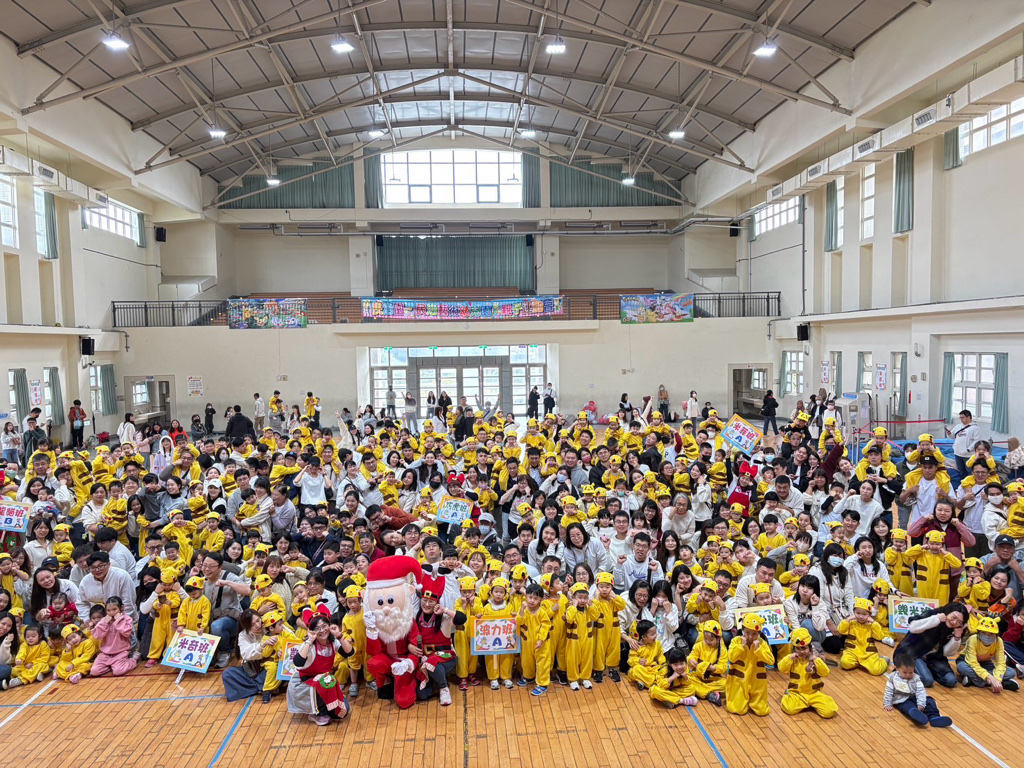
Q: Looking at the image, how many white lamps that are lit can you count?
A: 10